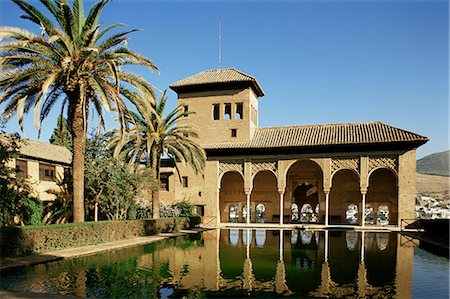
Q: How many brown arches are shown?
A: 5